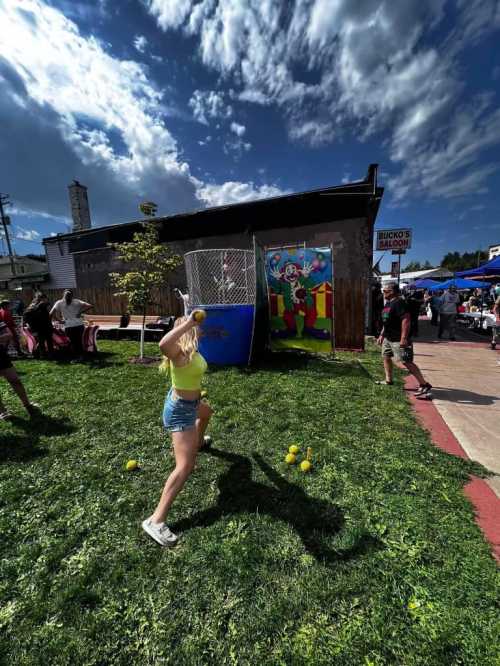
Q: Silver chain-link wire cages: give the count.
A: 1